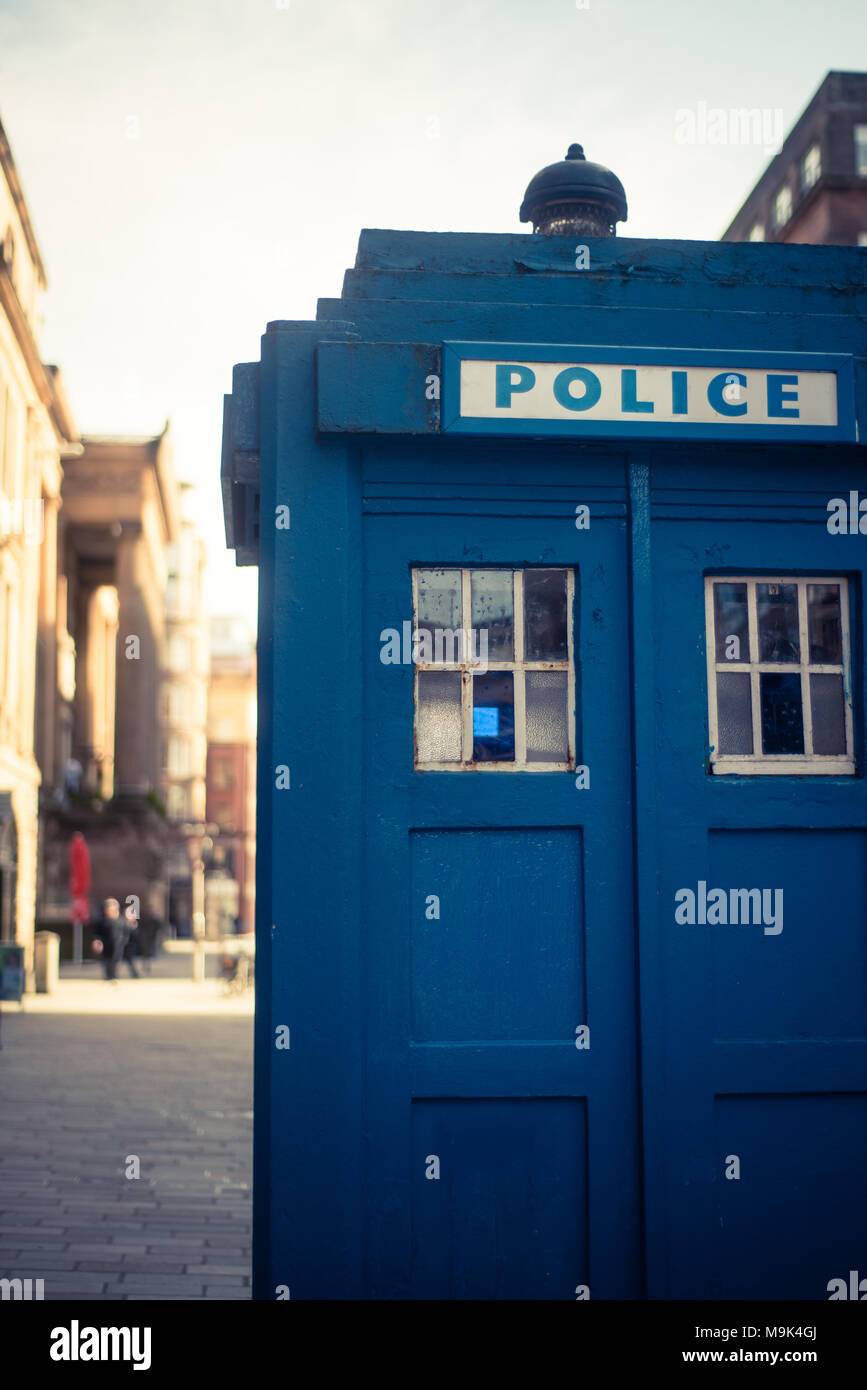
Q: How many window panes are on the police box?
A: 12